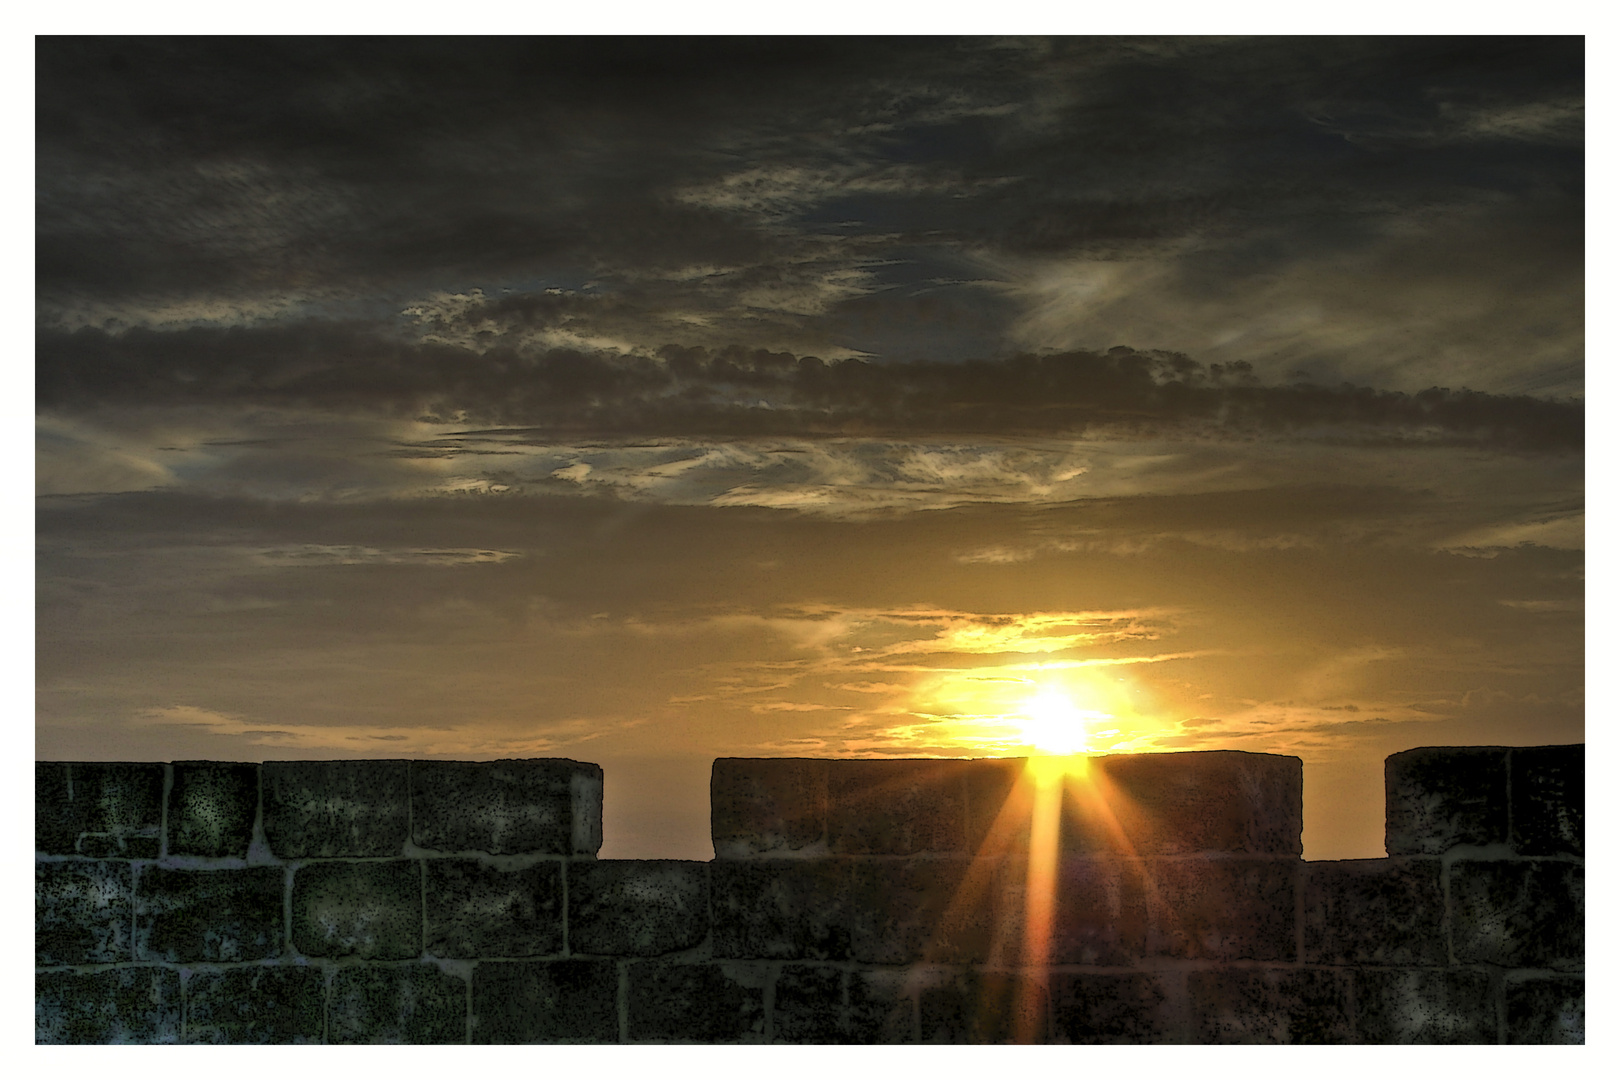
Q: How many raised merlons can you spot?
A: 3